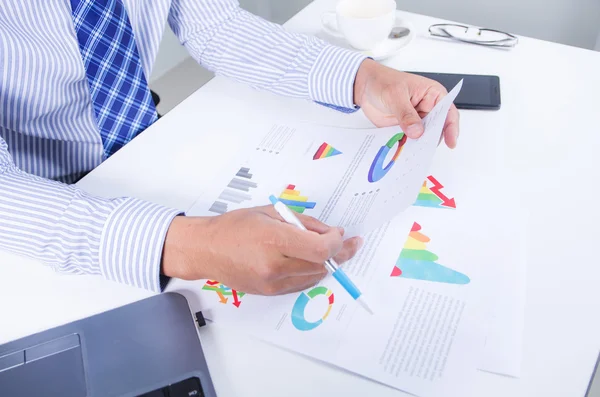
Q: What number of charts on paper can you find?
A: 8